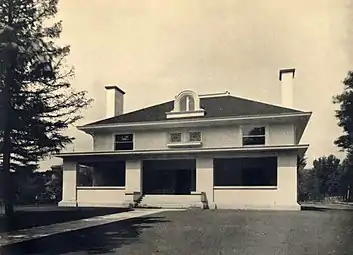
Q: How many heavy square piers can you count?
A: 4